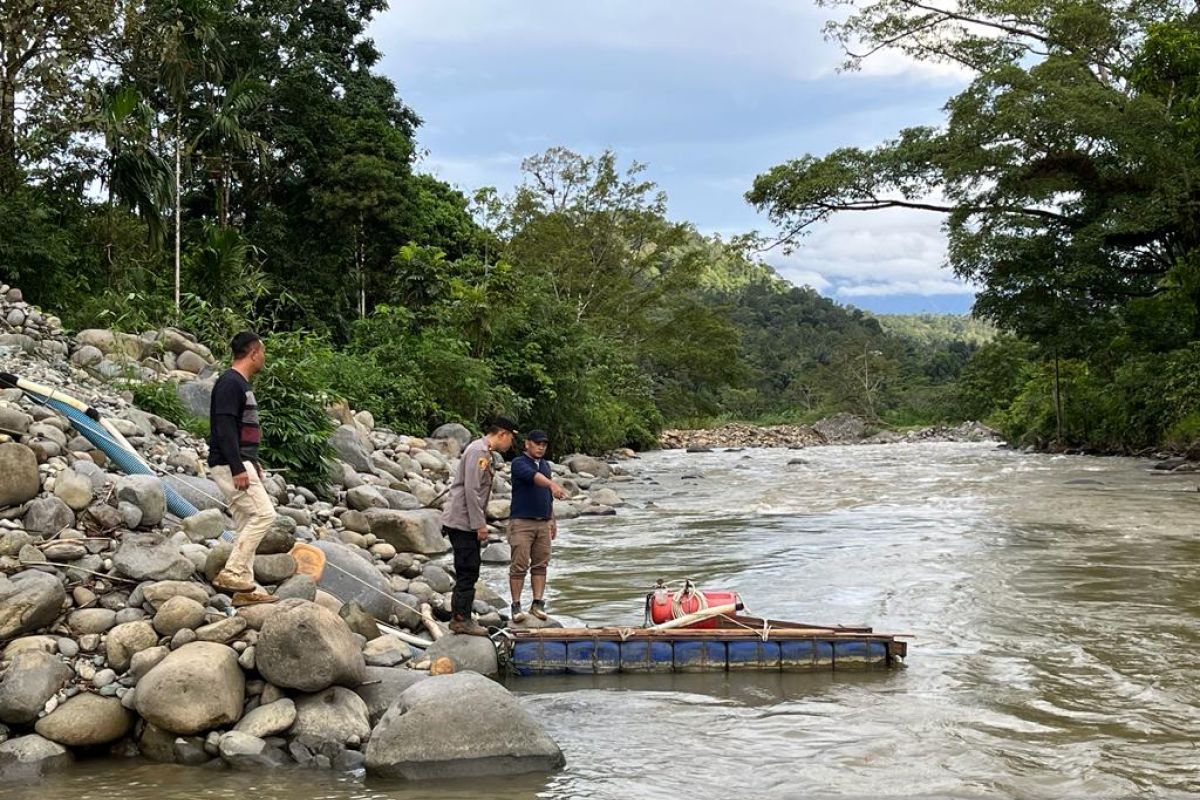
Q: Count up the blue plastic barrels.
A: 7